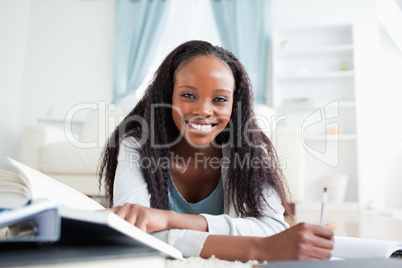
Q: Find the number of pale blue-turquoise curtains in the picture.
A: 2